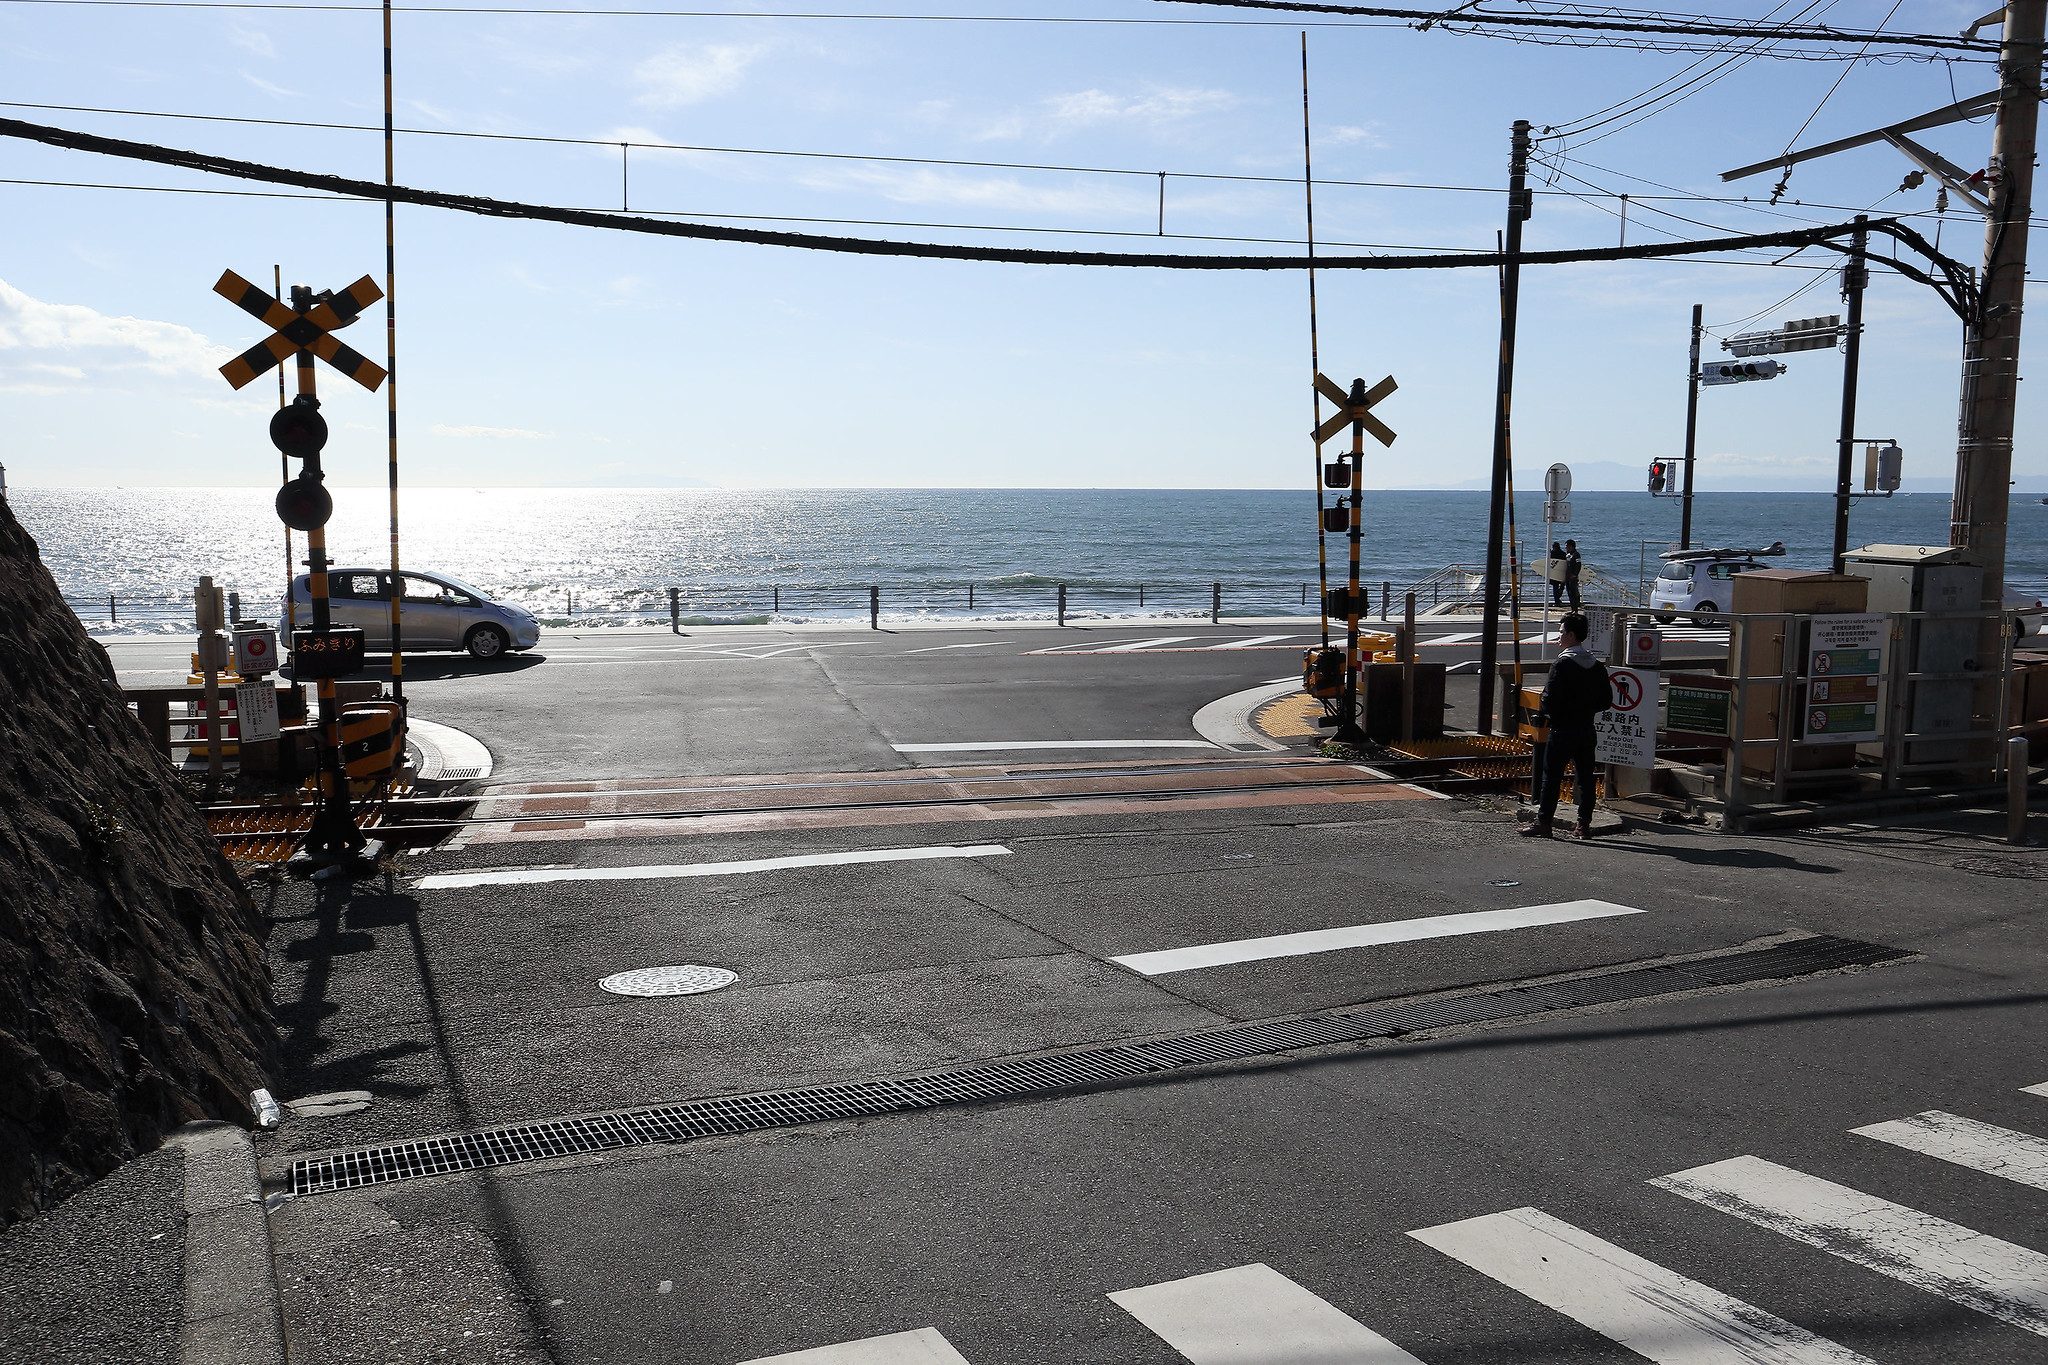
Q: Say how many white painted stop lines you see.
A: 3